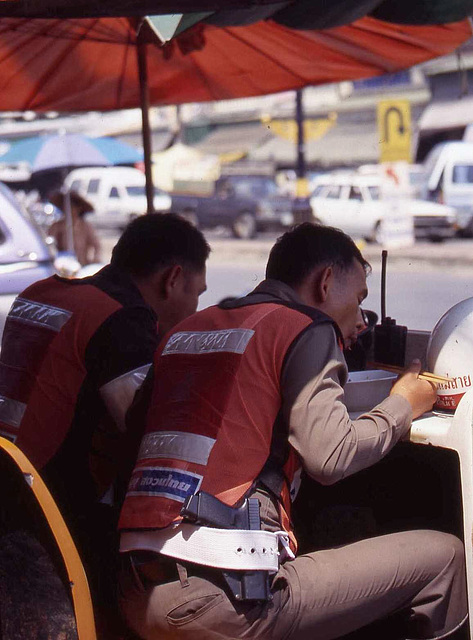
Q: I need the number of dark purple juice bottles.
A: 0